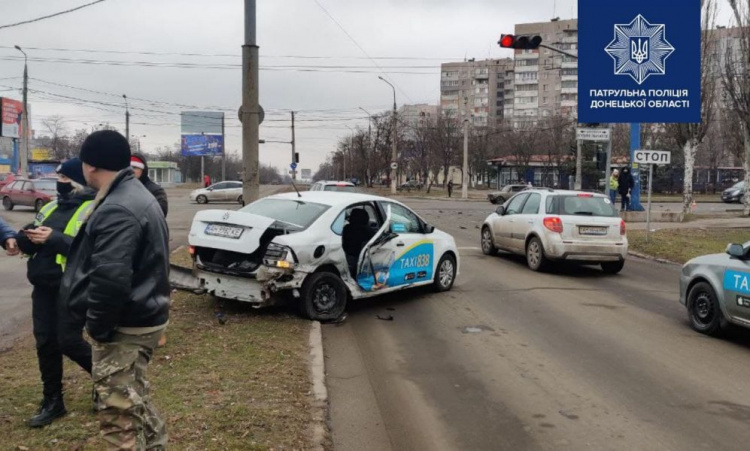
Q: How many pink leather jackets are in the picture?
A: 0